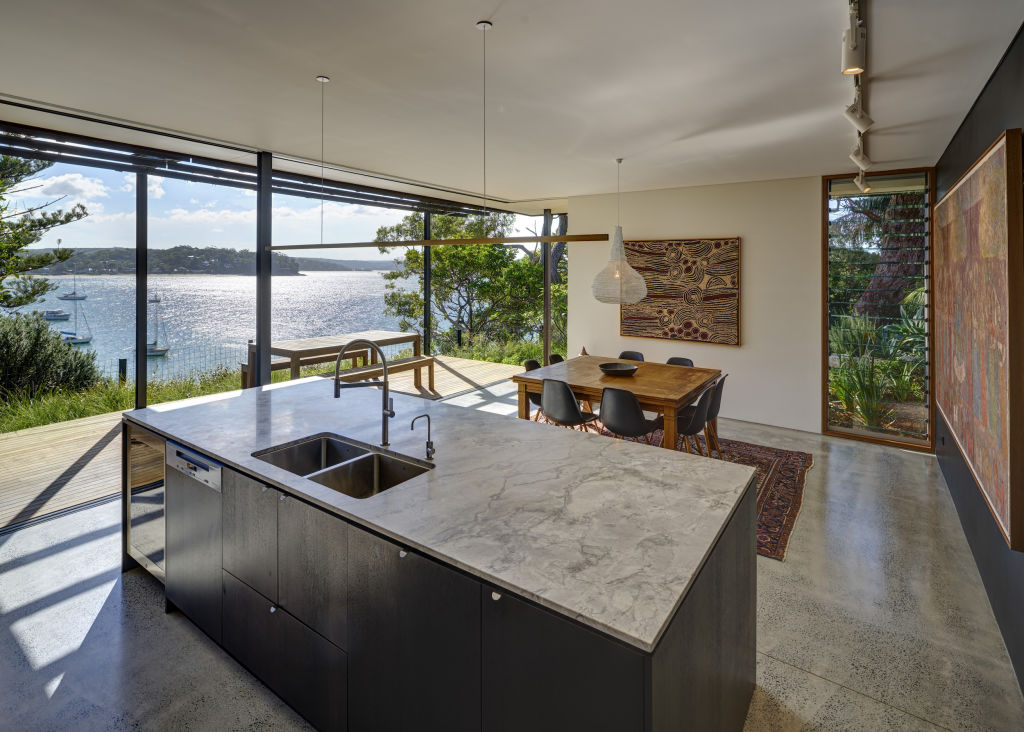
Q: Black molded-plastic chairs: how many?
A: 8